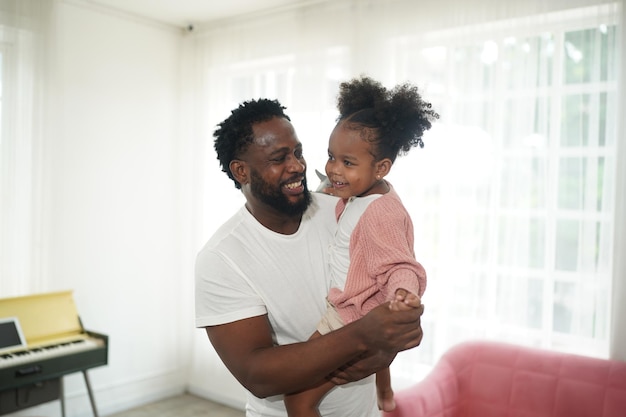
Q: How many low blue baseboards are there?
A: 0